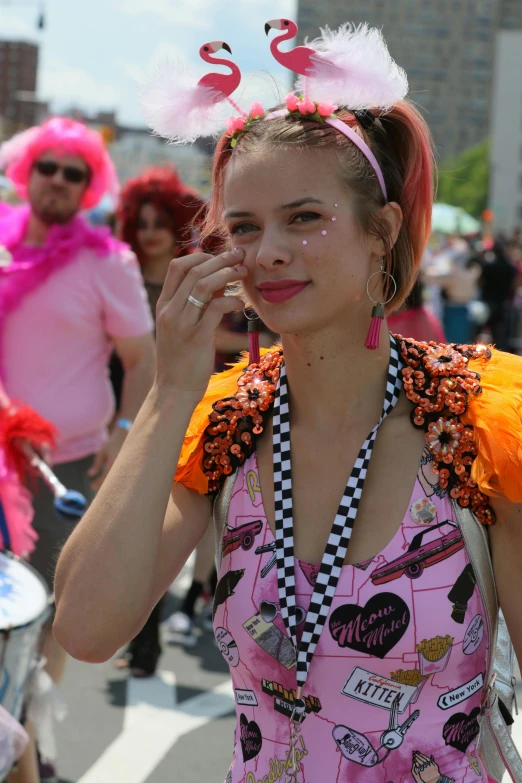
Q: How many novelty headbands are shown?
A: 1